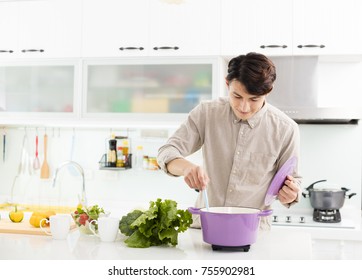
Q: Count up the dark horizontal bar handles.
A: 6